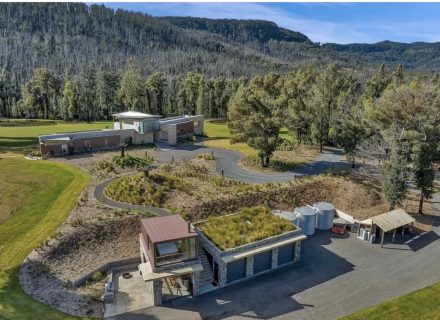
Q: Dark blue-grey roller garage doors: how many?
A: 3